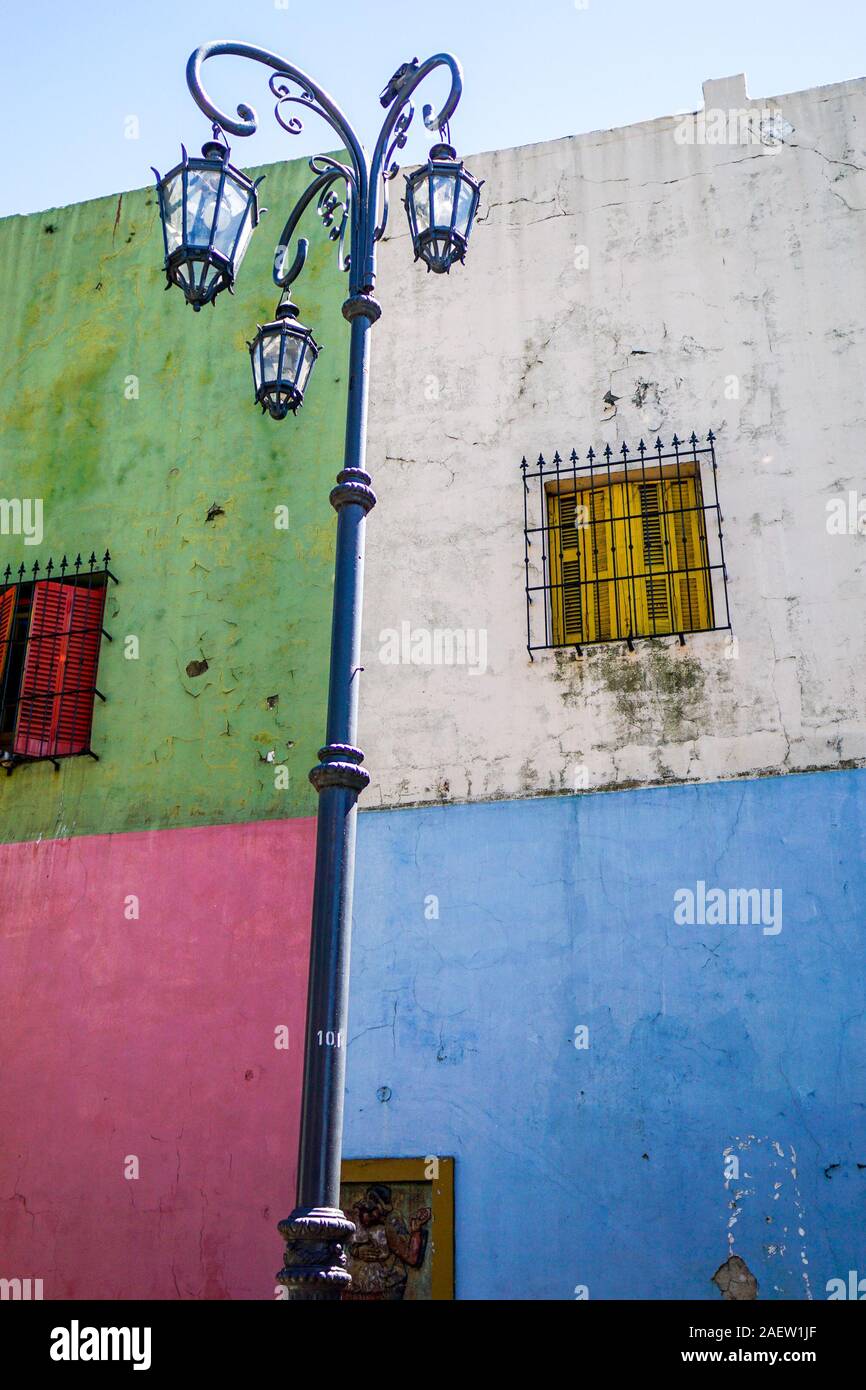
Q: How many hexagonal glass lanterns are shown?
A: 3